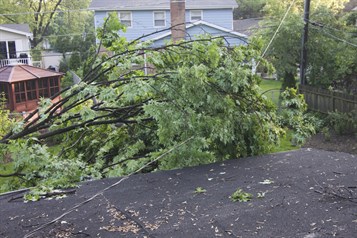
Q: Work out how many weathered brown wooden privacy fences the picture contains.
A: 1